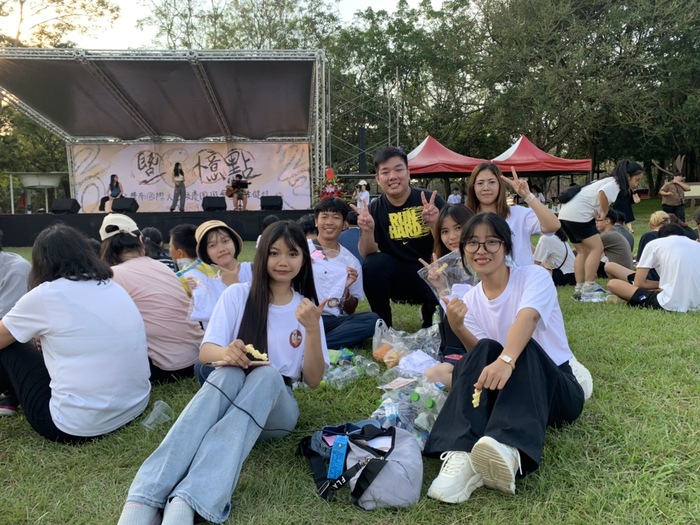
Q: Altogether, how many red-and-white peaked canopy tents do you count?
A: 2